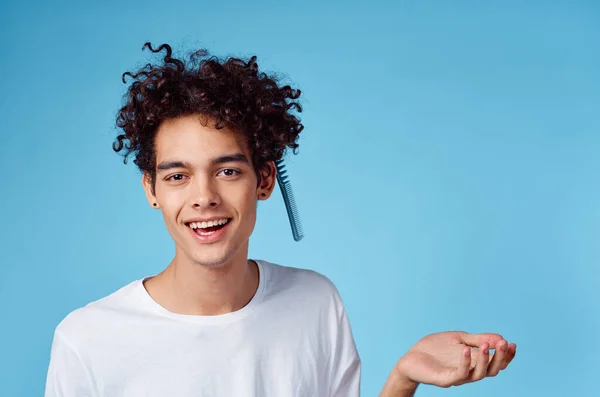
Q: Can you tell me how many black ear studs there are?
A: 2